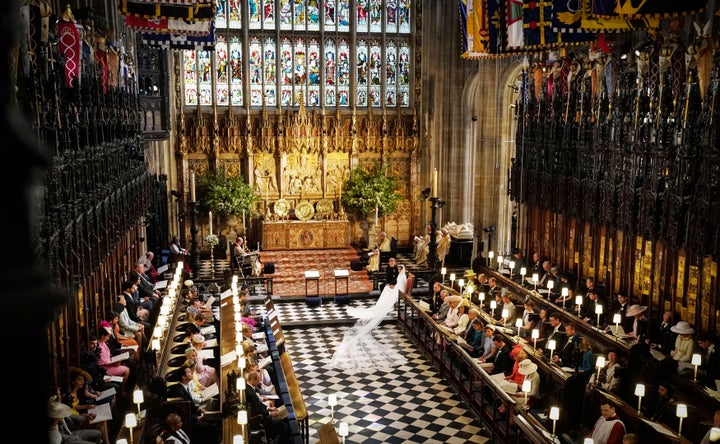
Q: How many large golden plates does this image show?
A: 3